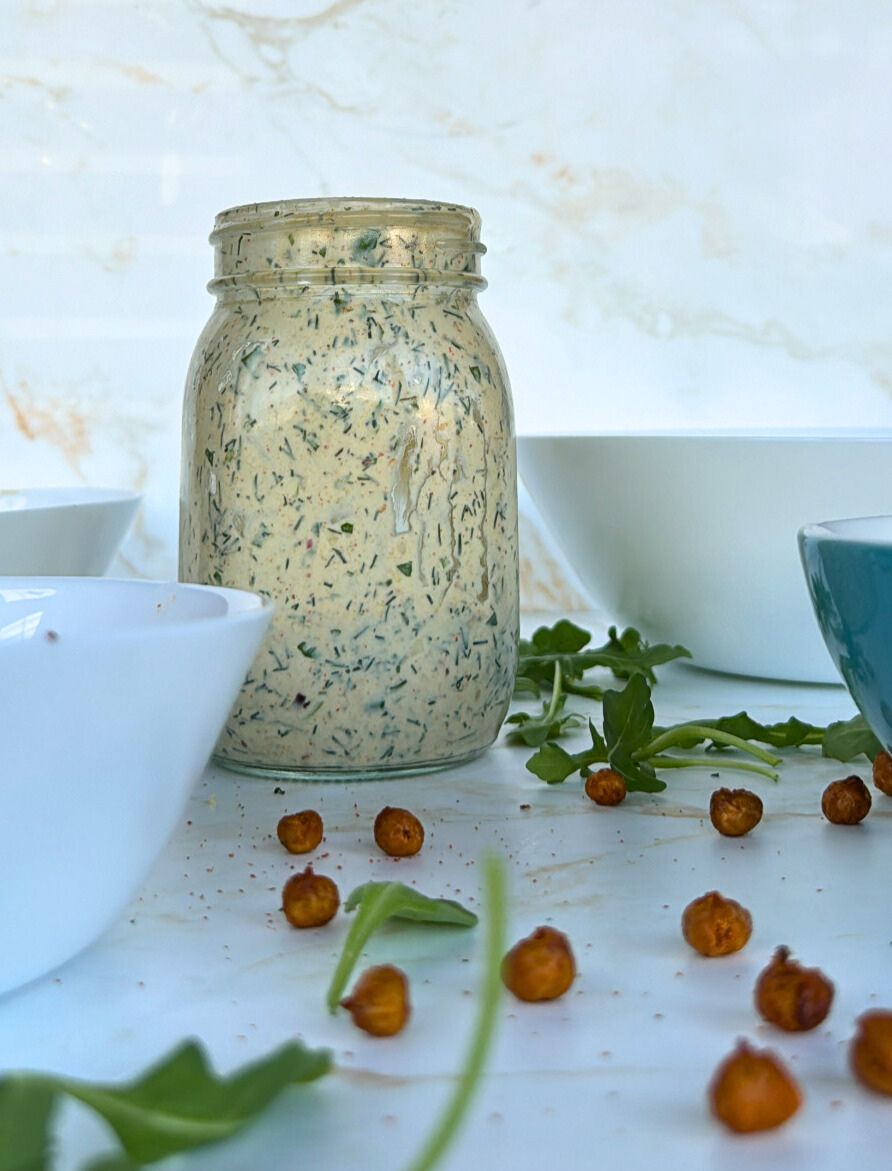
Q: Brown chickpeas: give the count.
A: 13